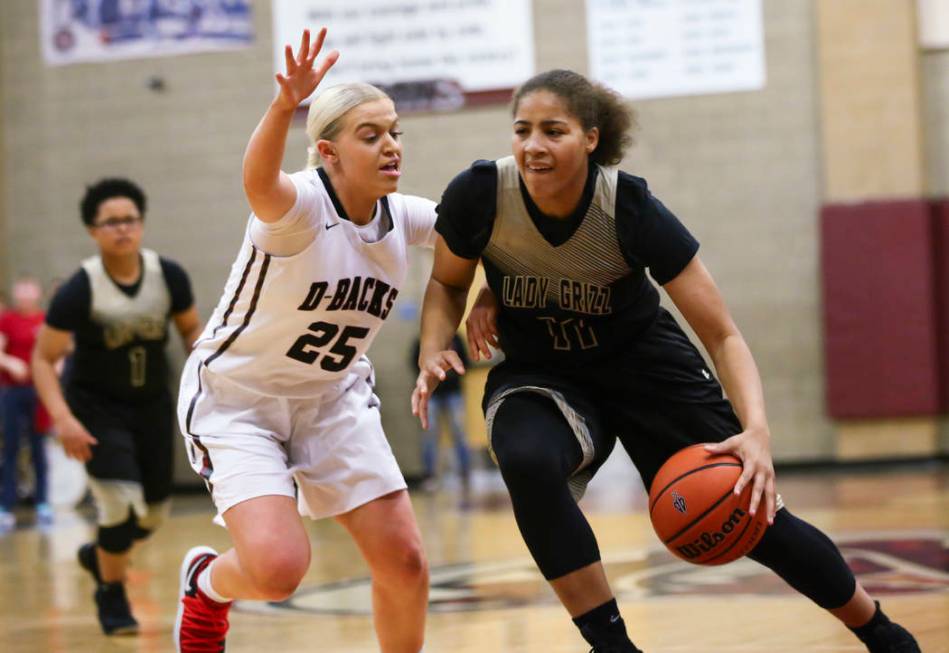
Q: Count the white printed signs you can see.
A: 3